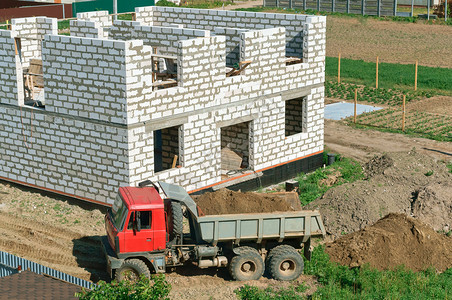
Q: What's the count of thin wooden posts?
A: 5